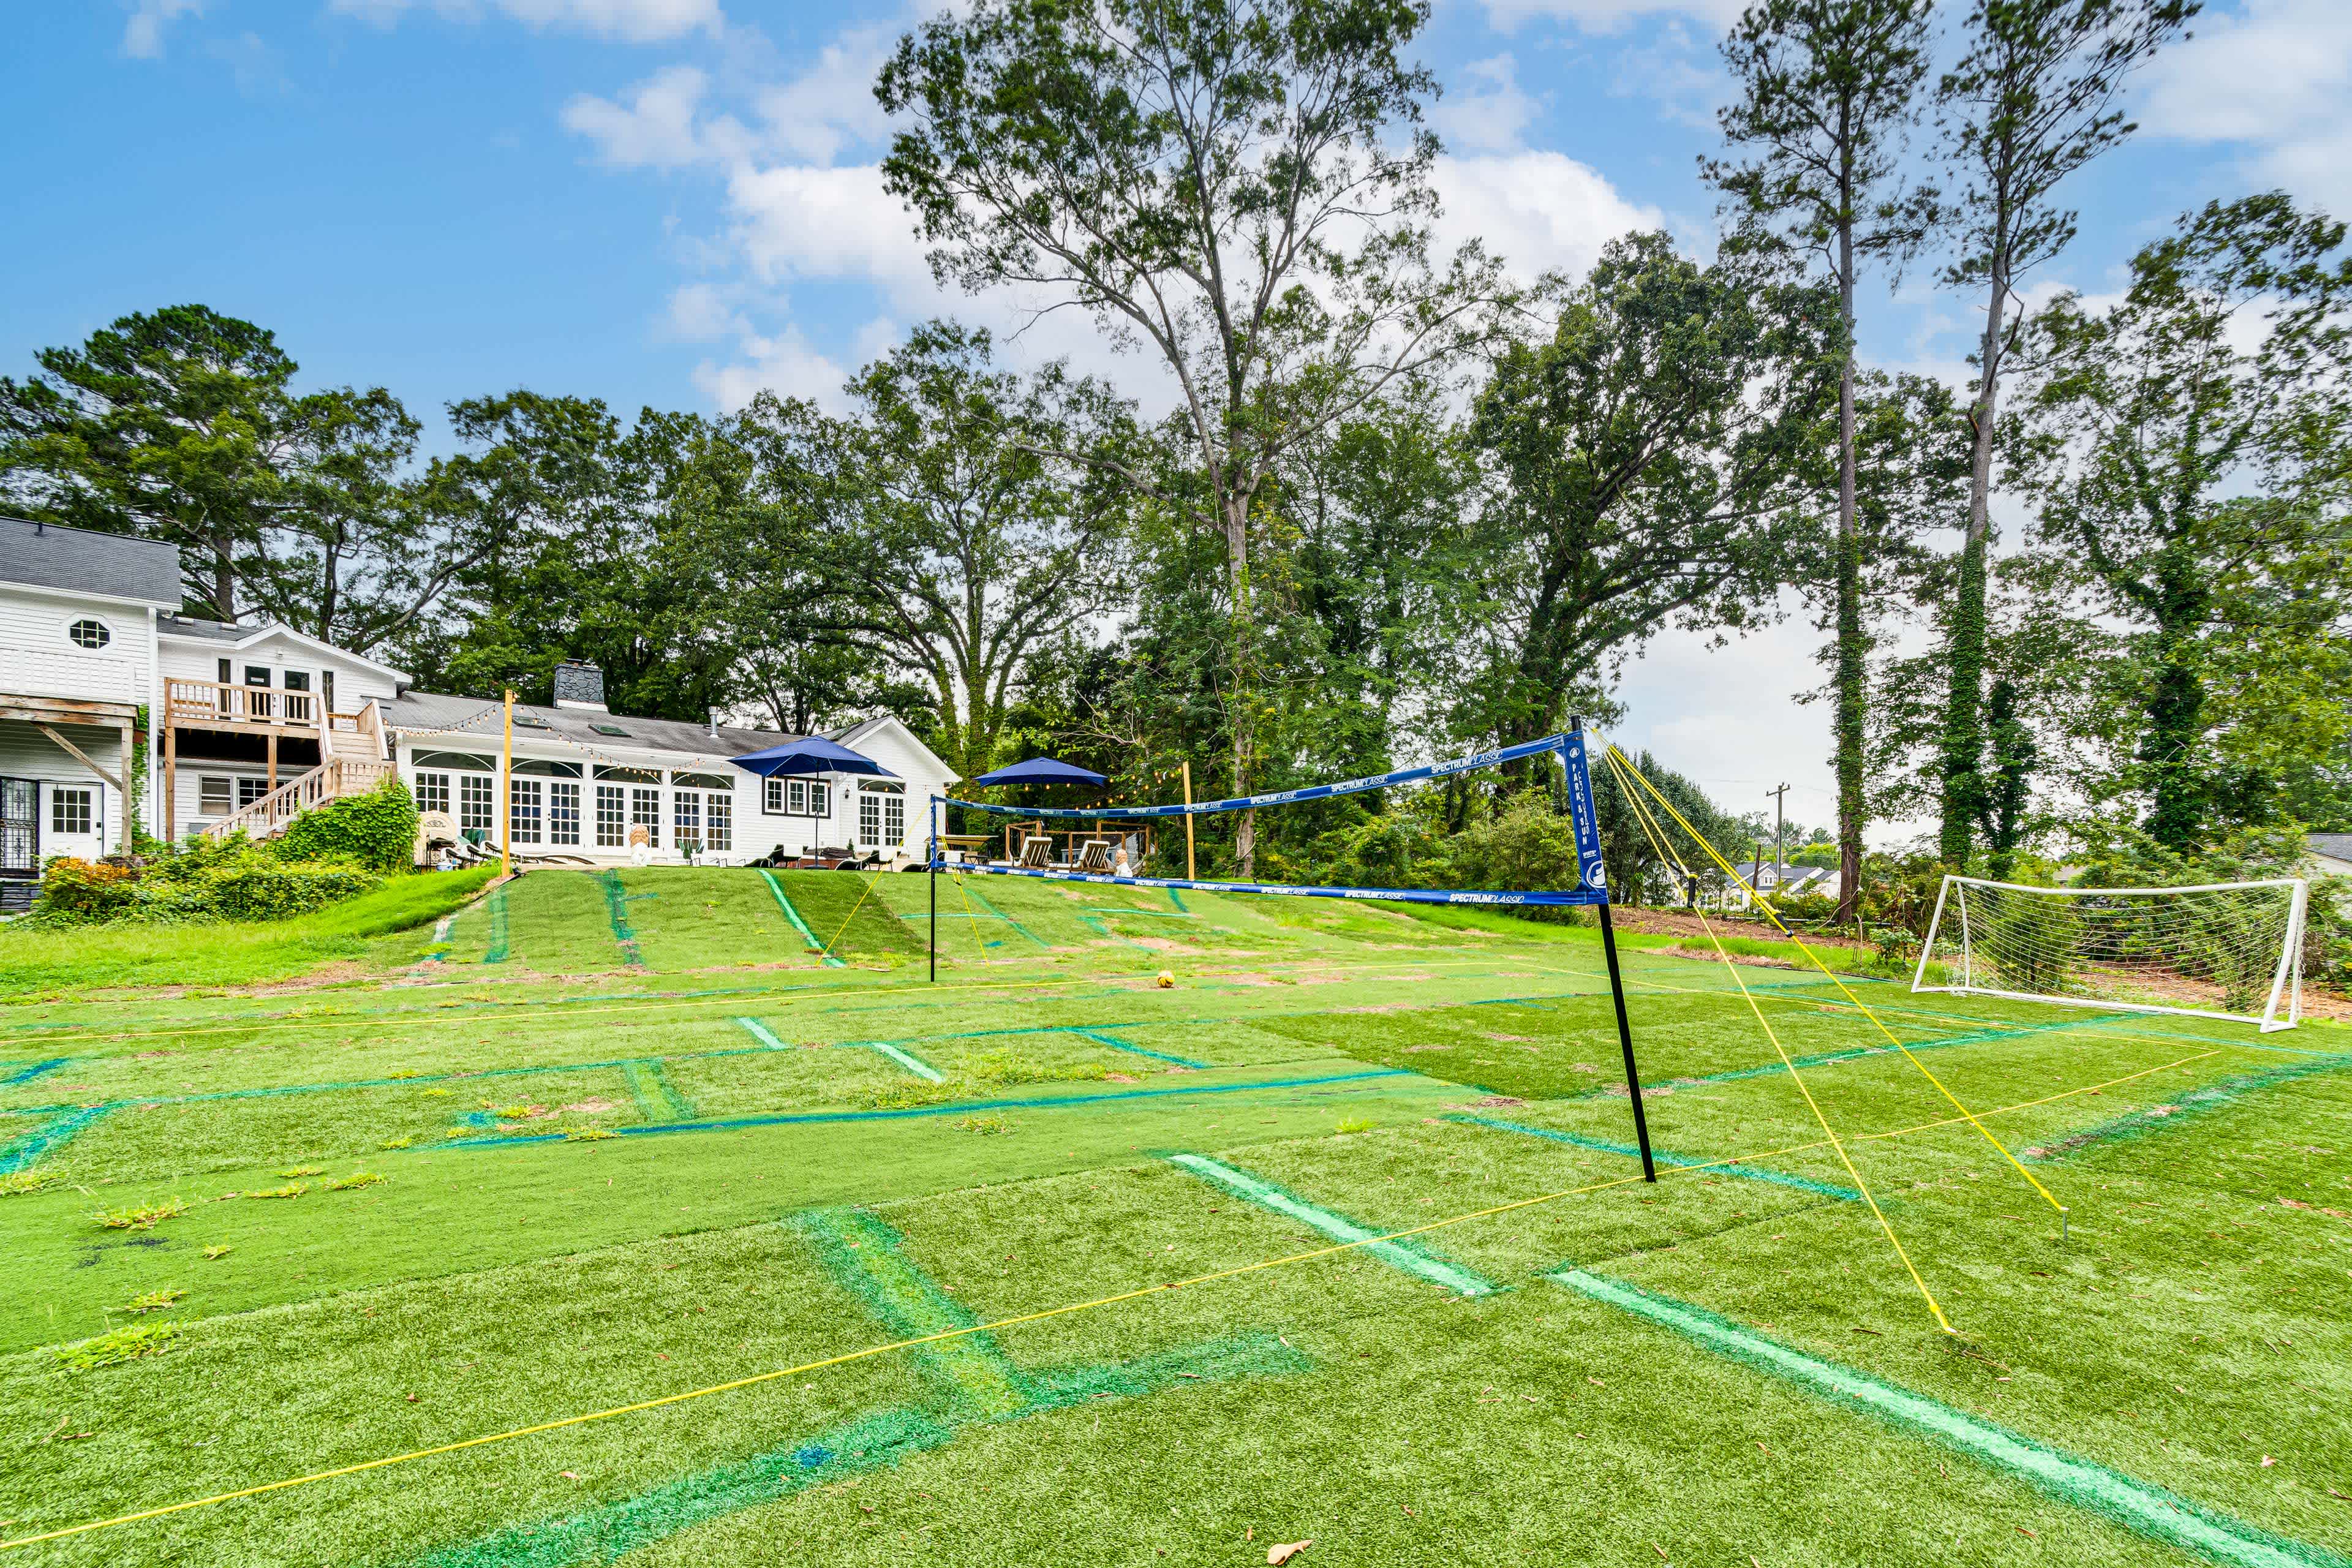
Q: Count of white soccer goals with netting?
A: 1